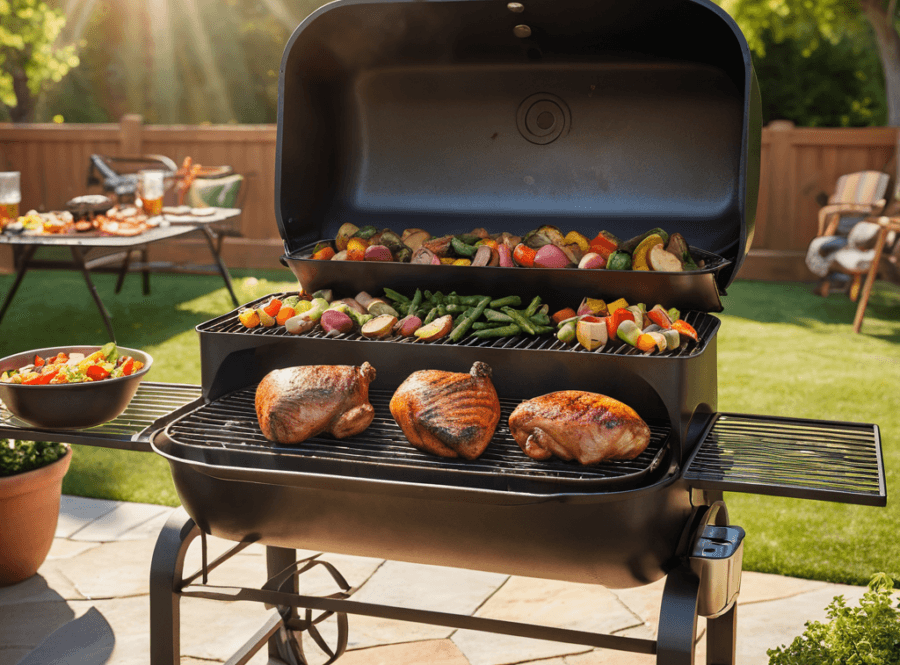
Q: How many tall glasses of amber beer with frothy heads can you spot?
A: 2